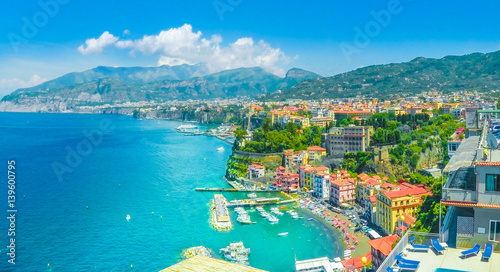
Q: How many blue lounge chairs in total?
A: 7